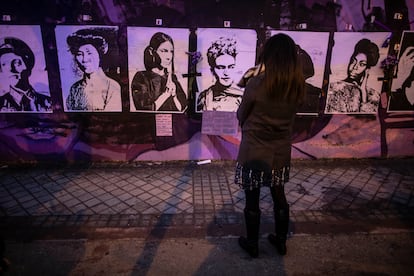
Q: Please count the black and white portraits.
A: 7